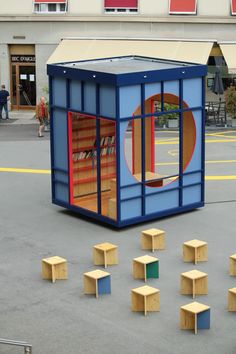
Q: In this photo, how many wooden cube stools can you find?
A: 11